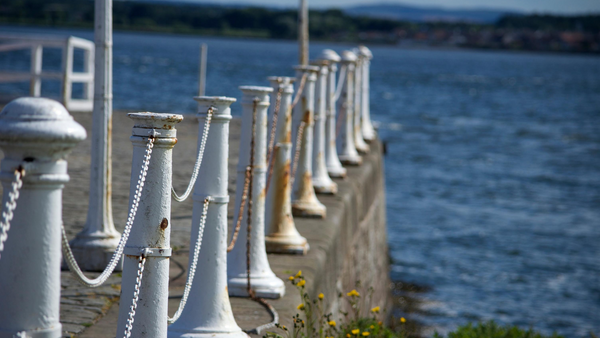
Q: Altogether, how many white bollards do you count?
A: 11